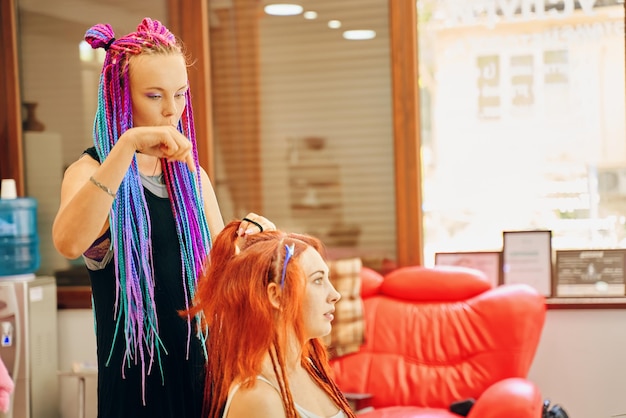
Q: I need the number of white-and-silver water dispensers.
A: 1